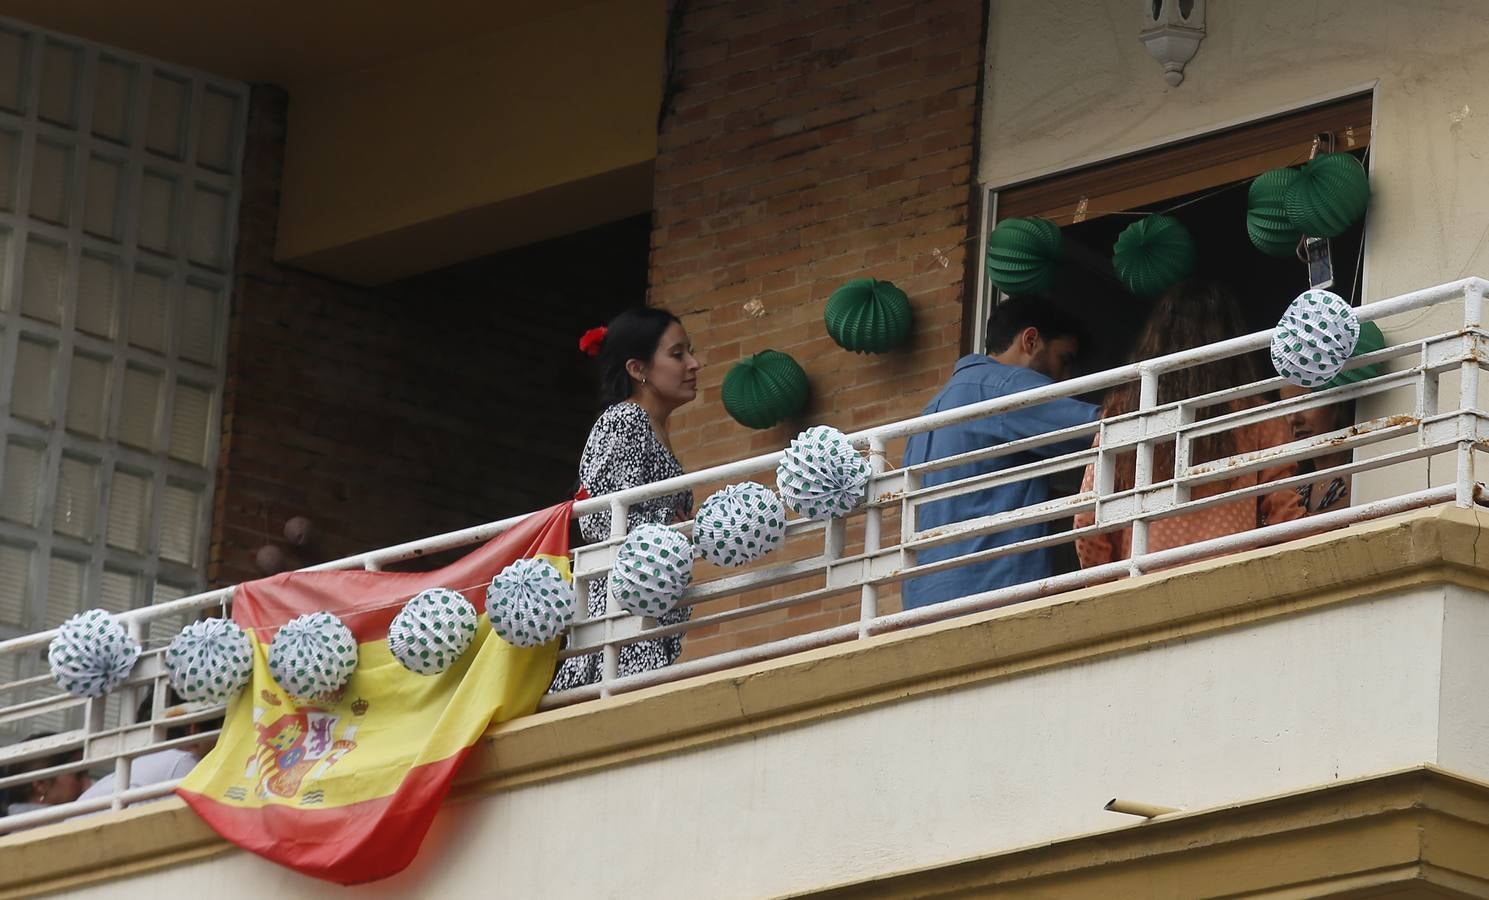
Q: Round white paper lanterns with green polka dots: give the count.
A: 9